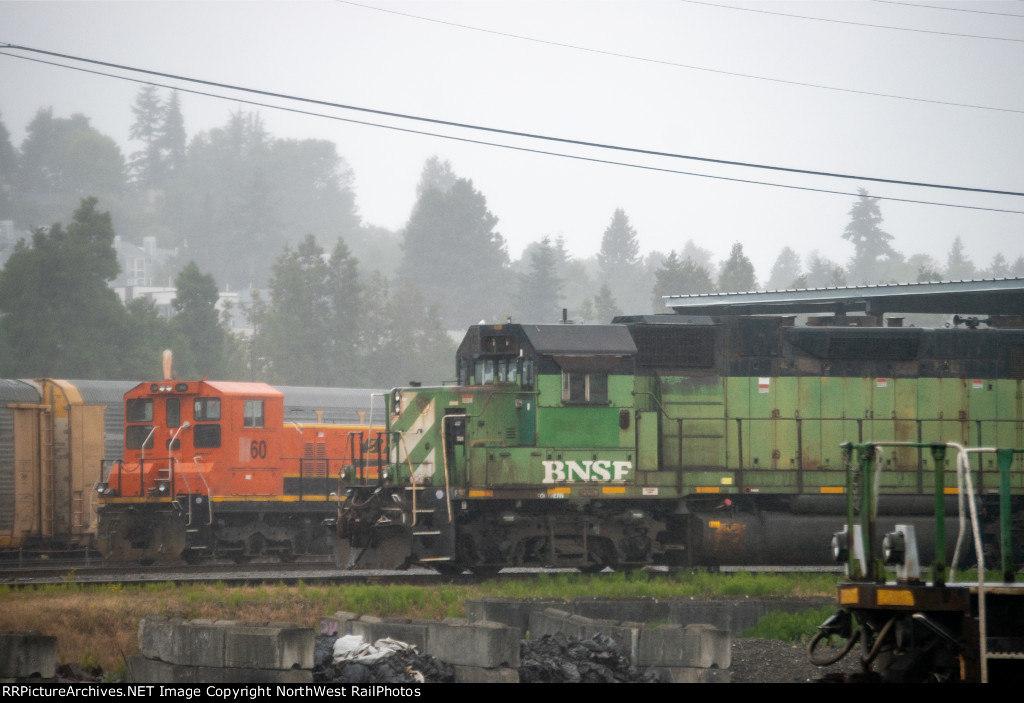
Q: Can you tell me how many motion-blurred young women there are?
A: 0